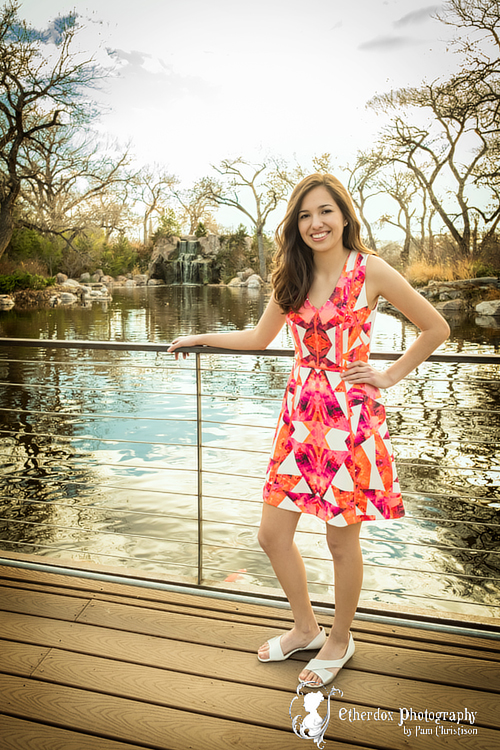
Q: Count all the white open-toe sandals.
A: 2